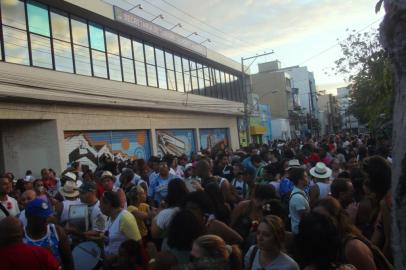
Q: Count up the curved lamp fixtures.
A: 5